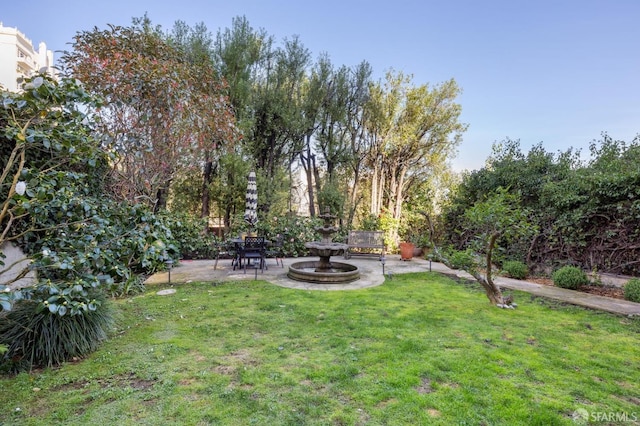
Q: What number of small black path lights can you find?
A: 4